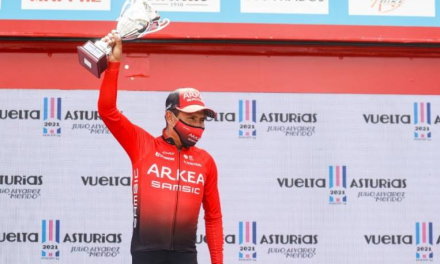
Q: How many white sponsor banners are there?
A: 4